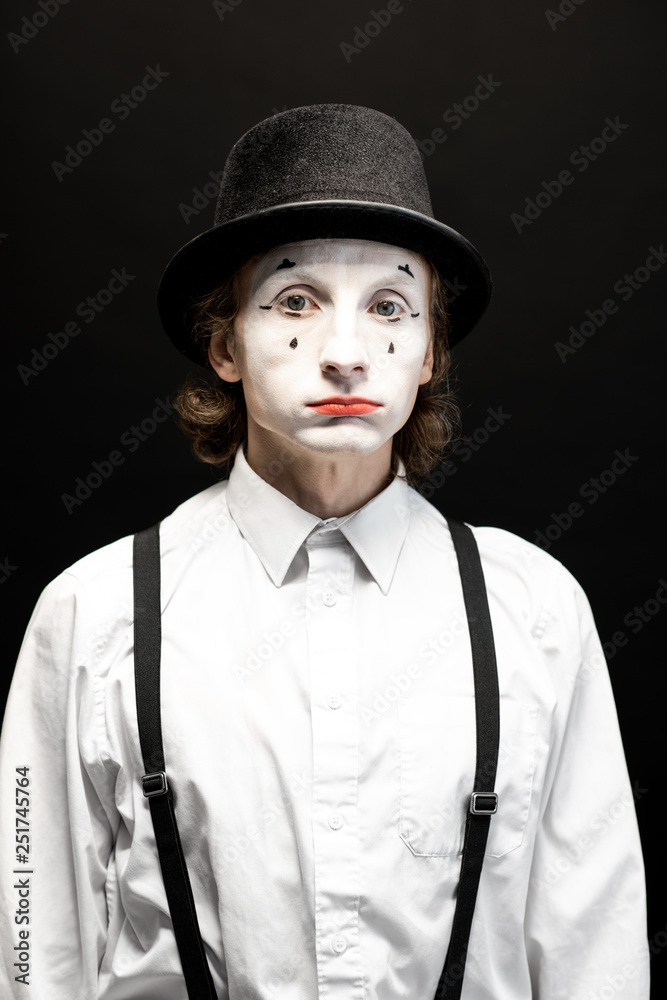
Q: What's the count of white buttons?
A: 4